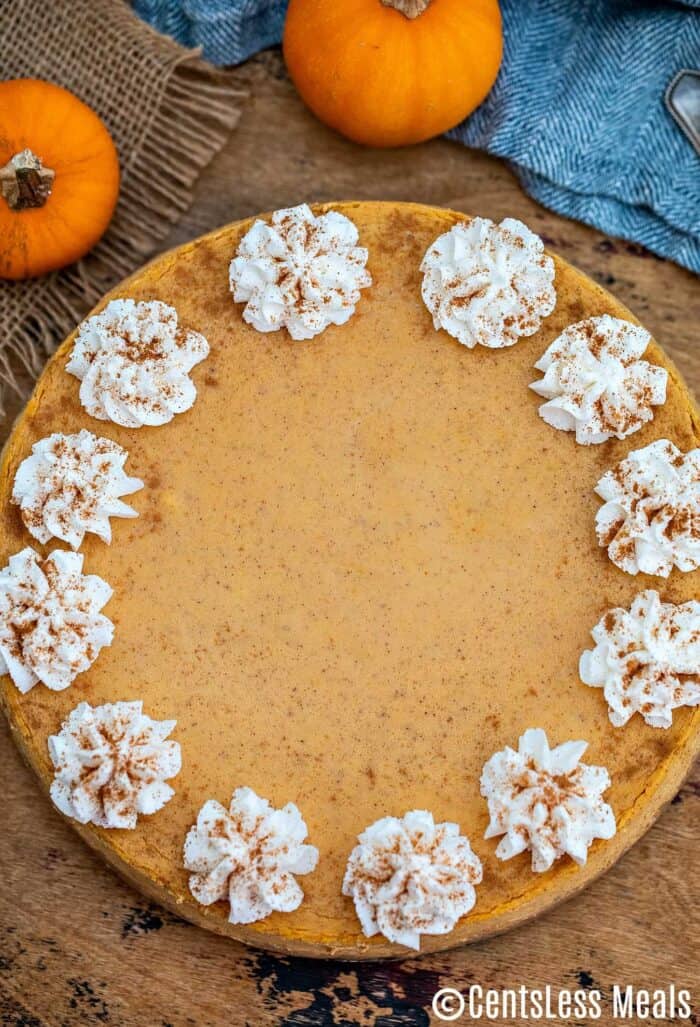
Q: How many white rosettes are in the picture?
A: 12